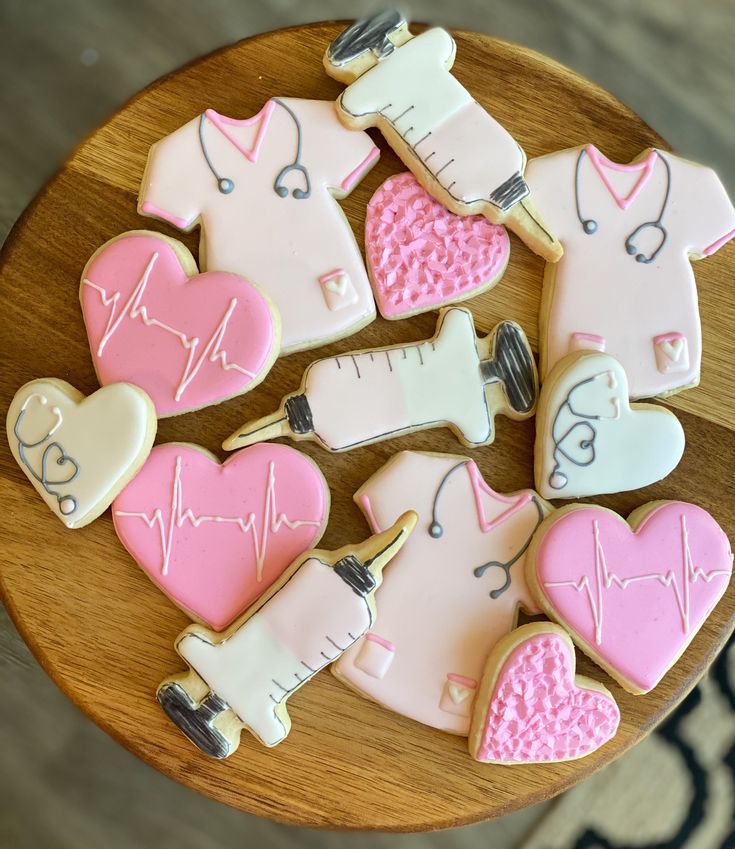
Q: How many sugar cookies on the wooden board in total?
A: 13